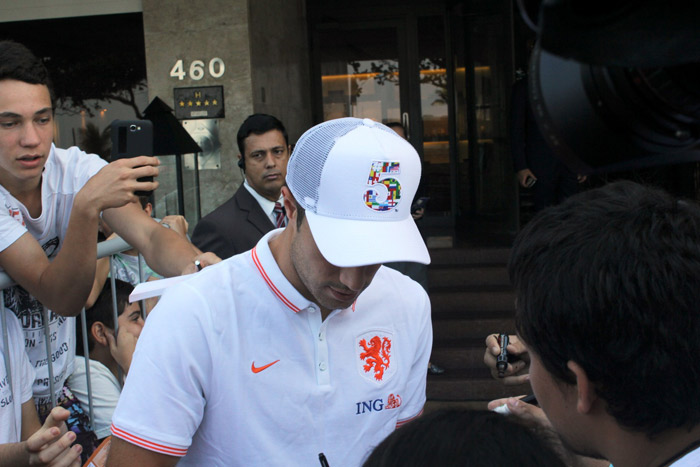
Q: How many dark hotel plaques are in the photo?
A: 1